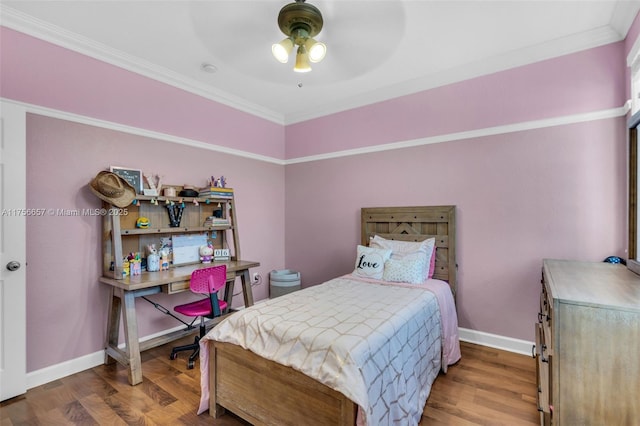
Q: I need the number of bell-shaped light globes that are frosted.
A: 3